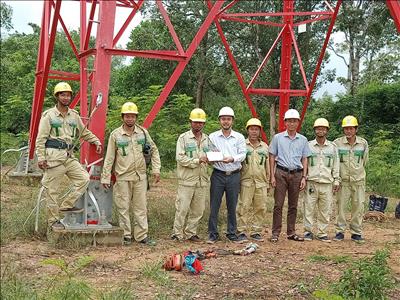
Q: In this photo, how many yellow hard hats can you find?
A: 6